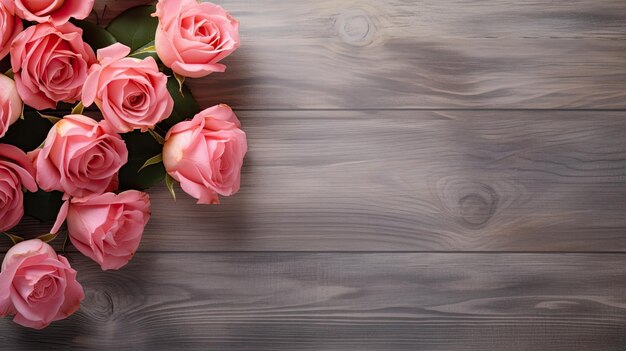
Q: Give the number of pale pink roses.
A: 11